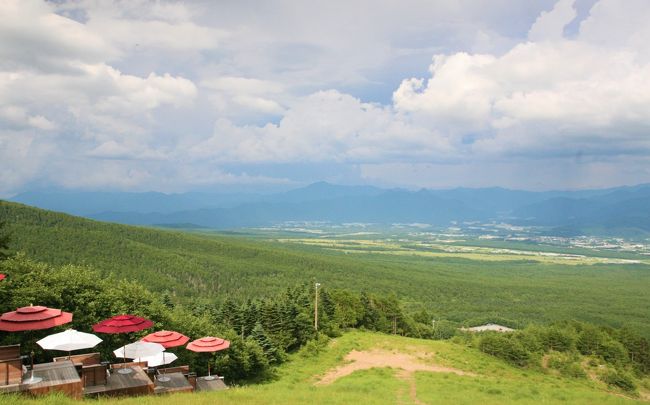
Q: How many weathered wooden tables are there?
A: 4